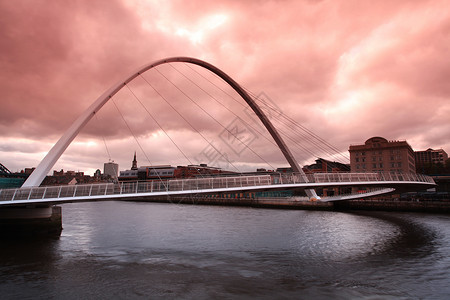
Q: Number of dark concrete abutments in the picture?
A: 1